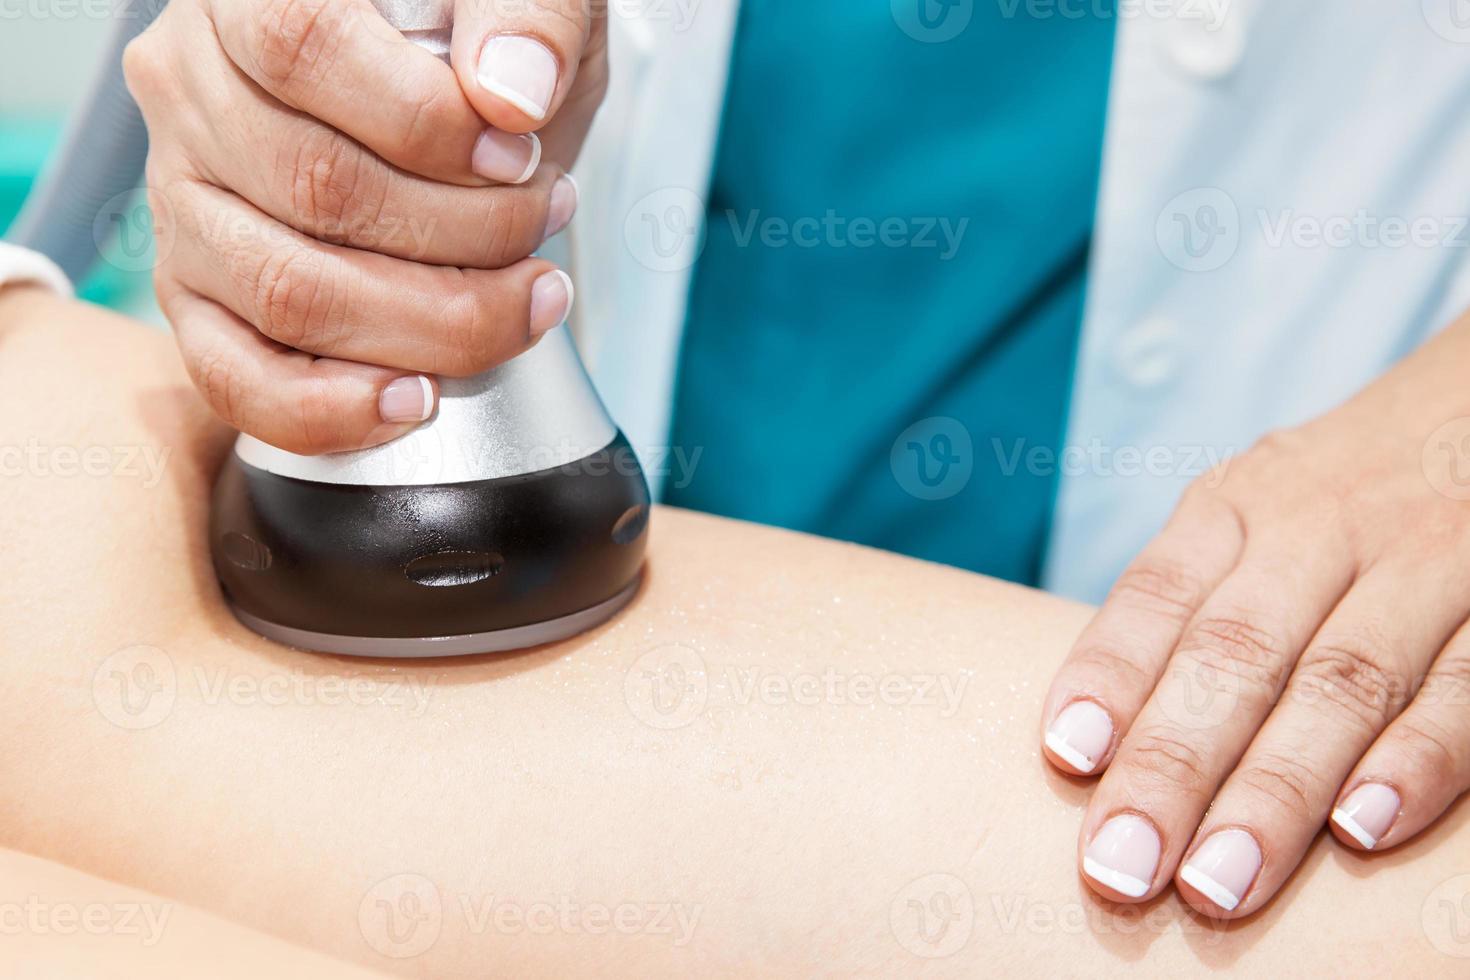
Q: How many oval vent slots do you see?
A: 3